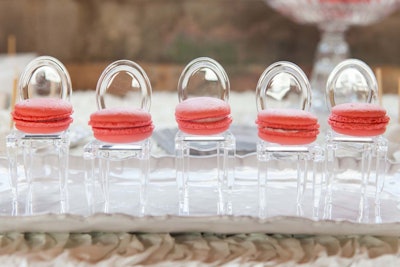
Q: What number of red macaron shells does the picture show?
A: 10